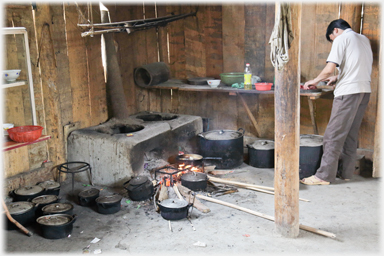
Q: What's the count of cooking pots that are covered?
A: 14